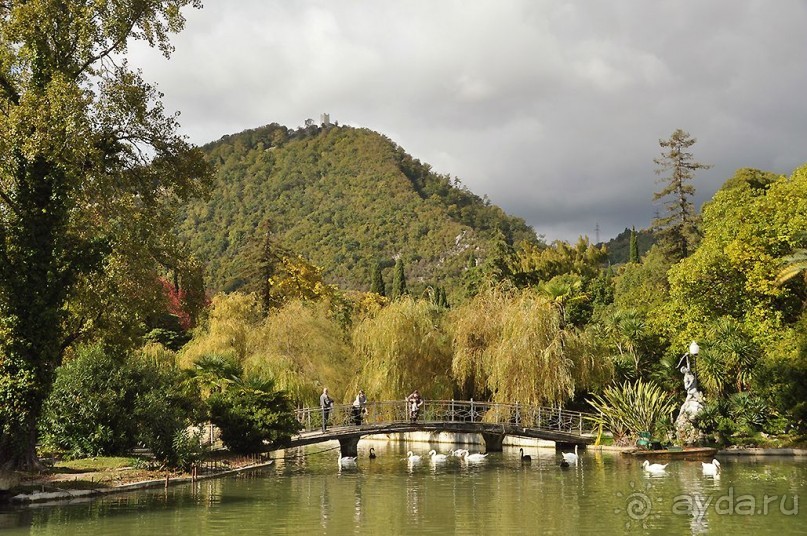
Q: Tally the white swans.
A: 8